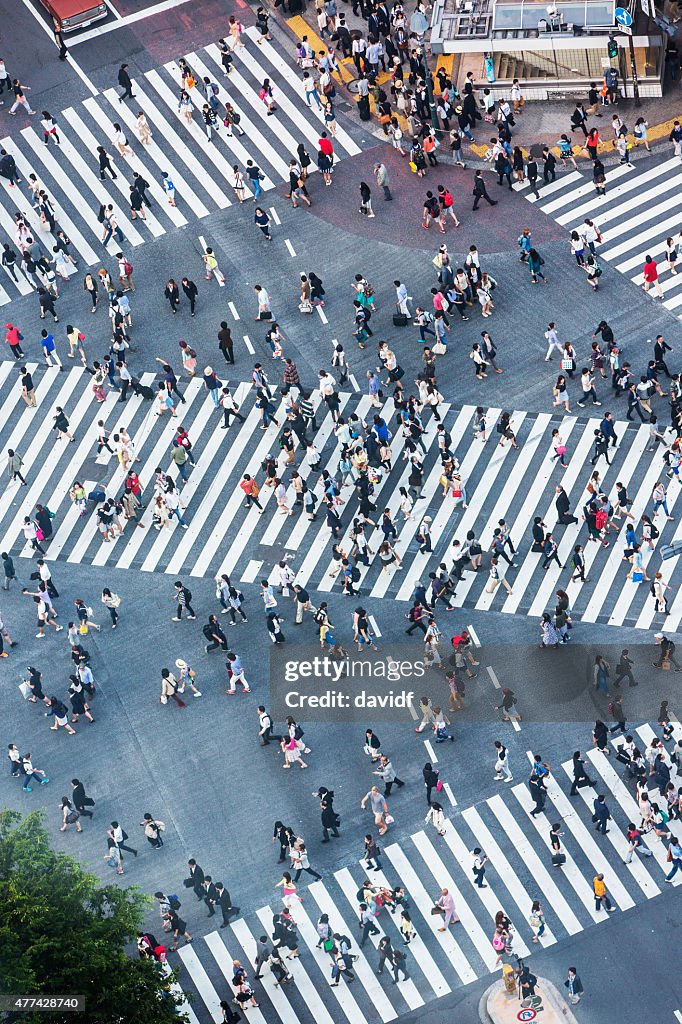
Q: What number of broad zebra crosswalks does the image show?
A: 4